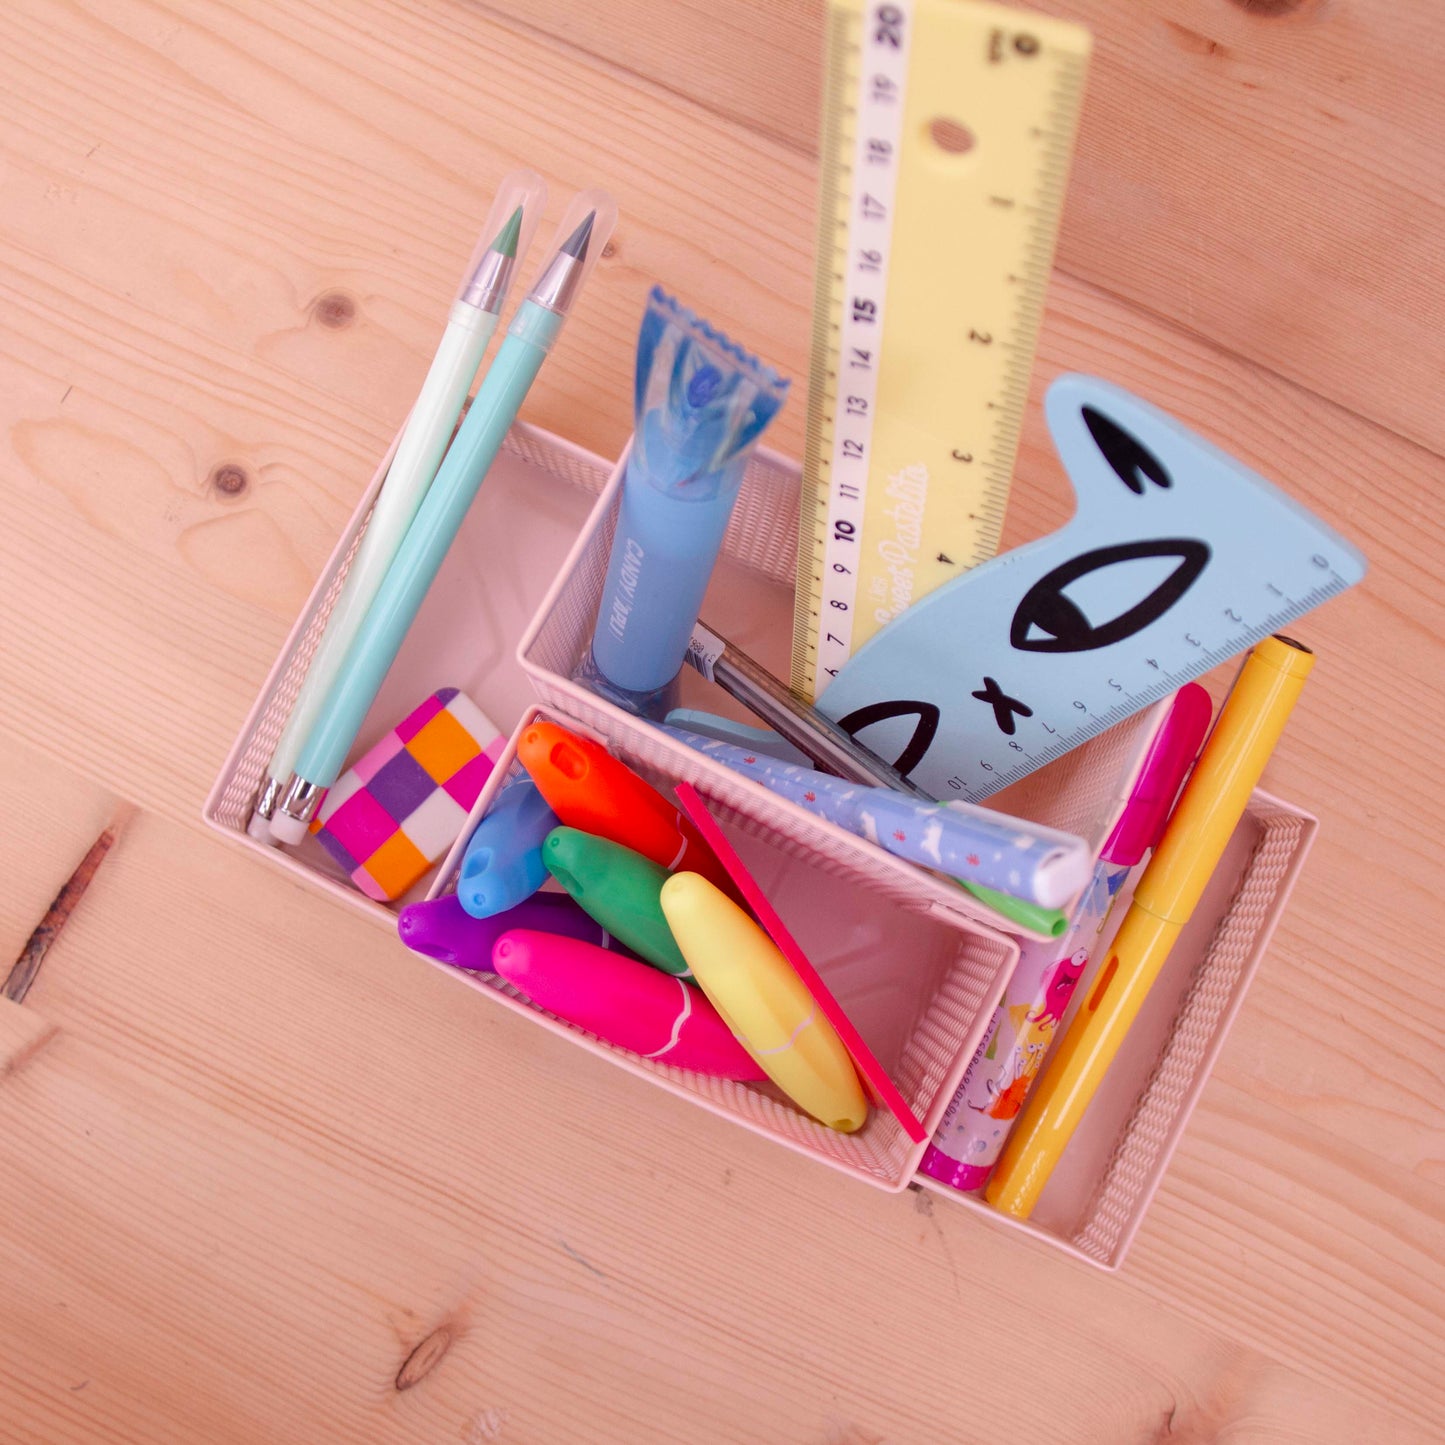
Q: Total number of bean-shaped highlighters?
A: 6